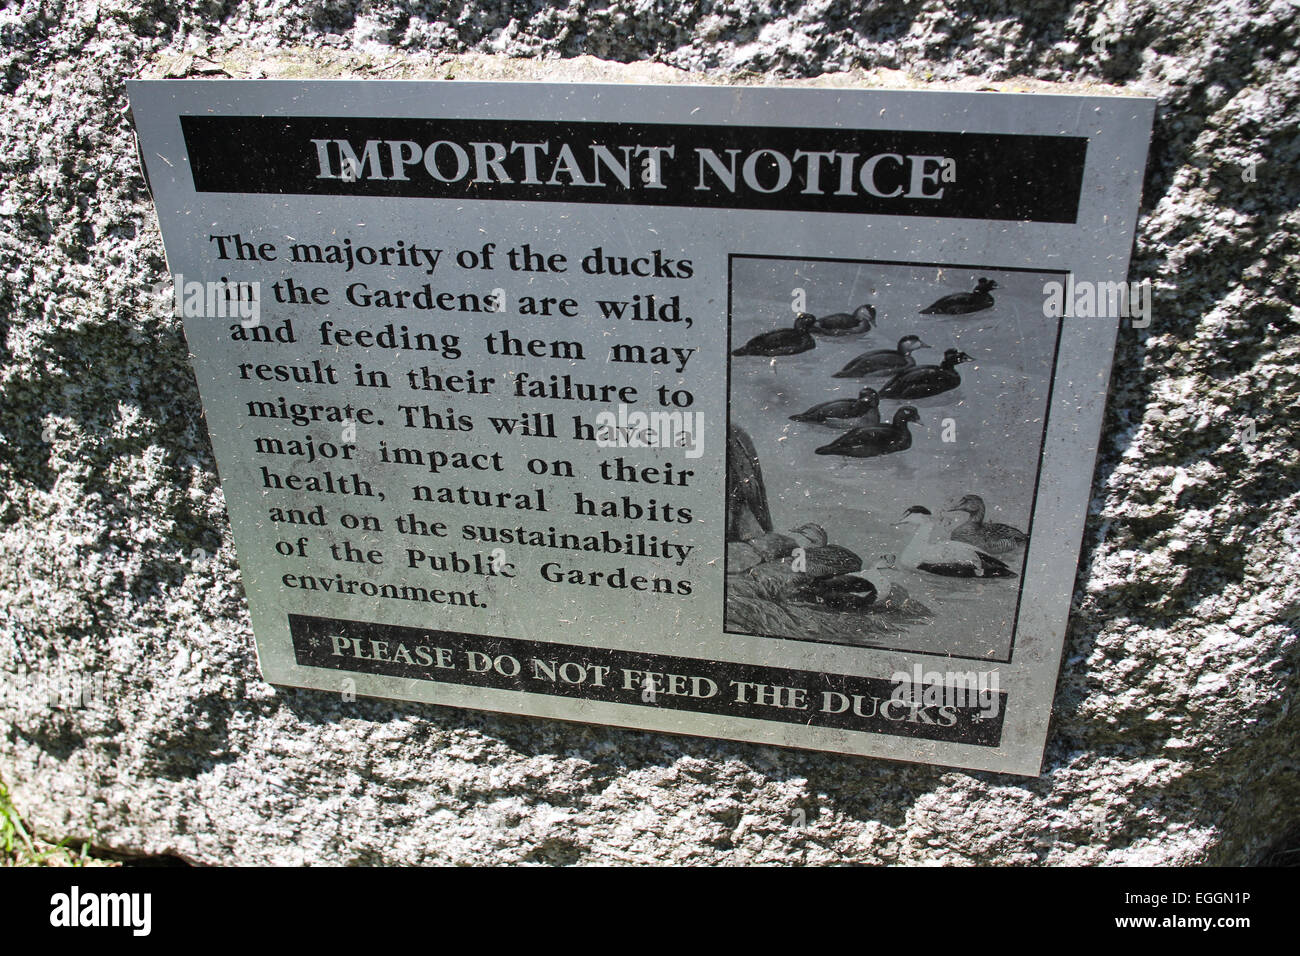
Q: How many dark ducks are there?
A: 7